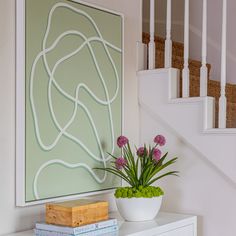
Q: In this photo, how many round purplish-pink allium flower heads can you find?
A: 5